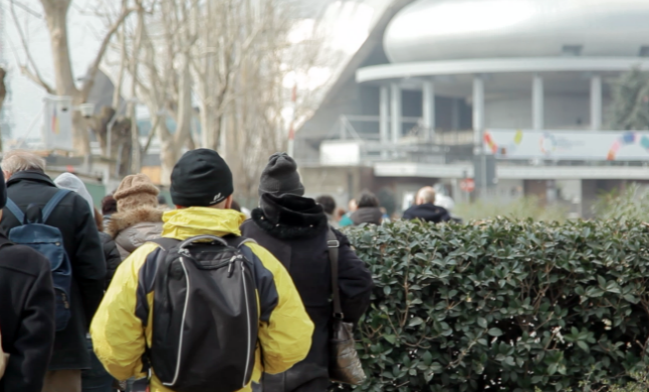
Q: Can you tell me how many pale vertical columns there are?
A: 6